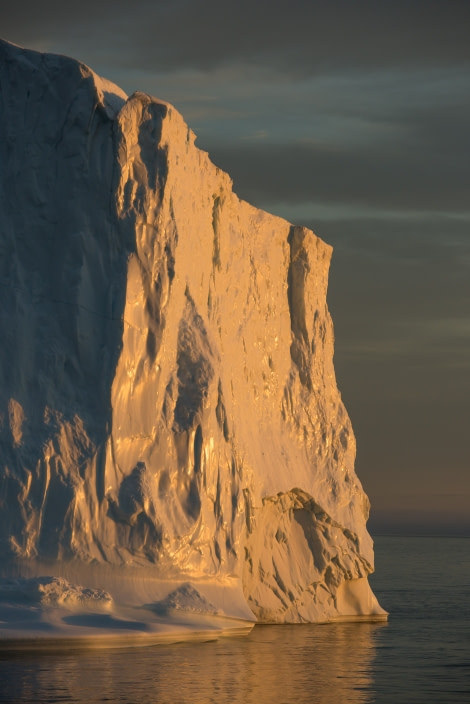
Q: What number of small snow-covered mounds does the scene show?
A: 2